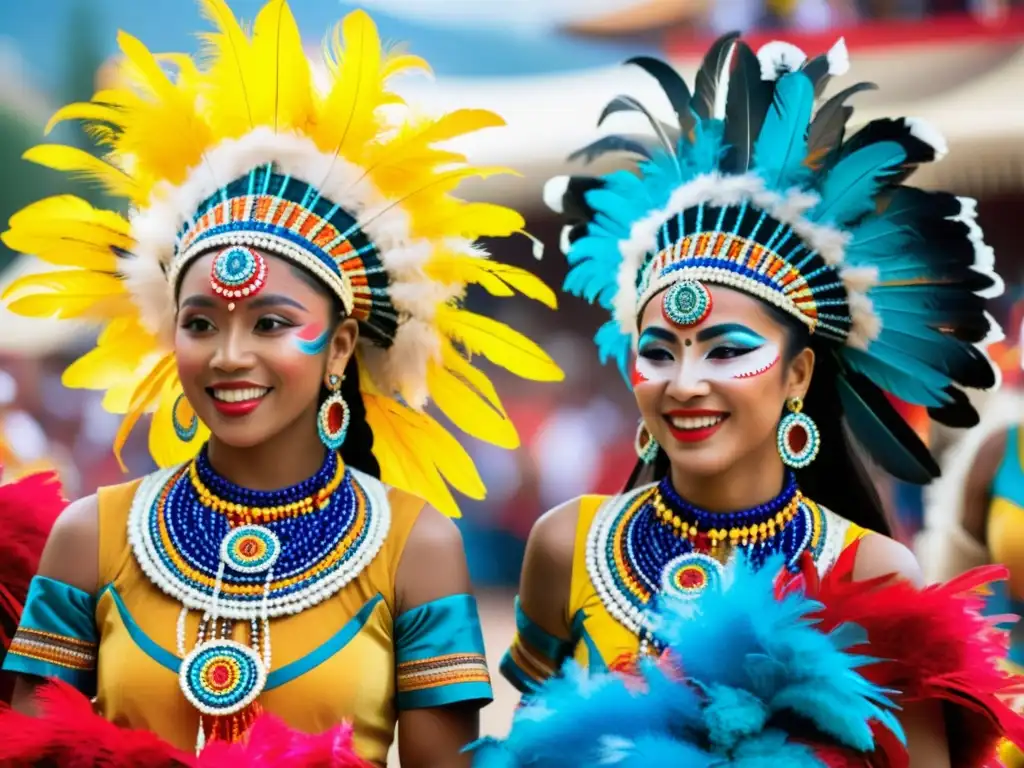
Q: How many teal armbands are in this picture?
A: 3